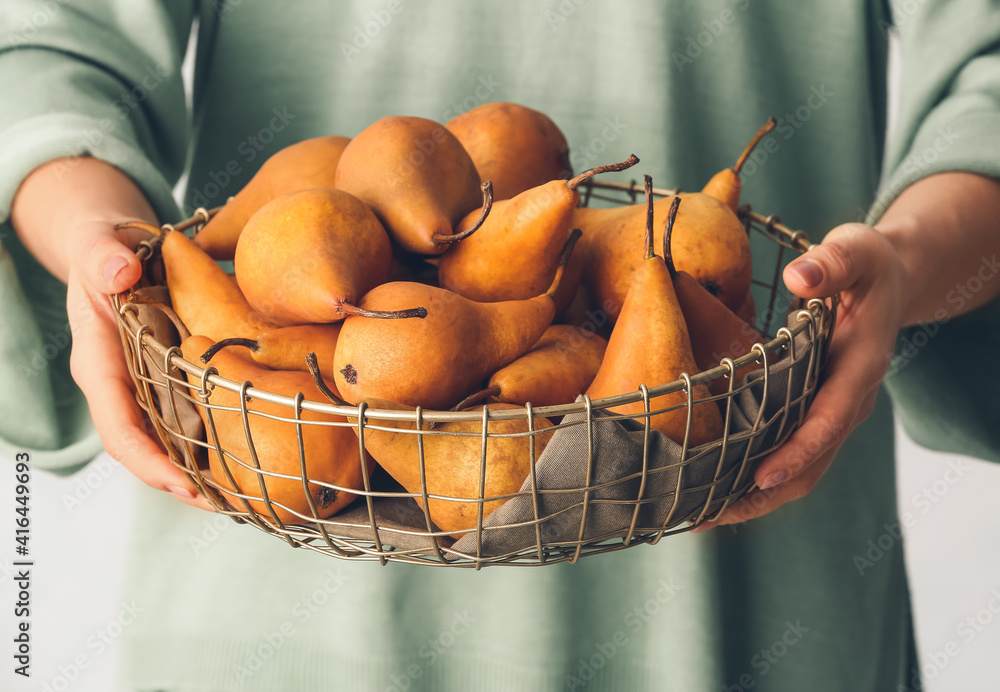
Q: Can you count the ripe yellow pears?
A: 15